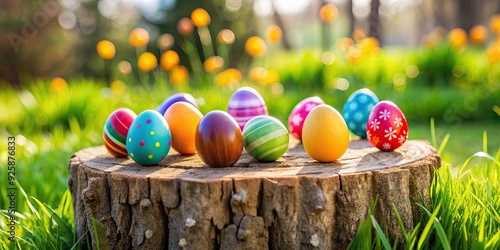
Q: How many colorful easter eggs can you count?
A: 11